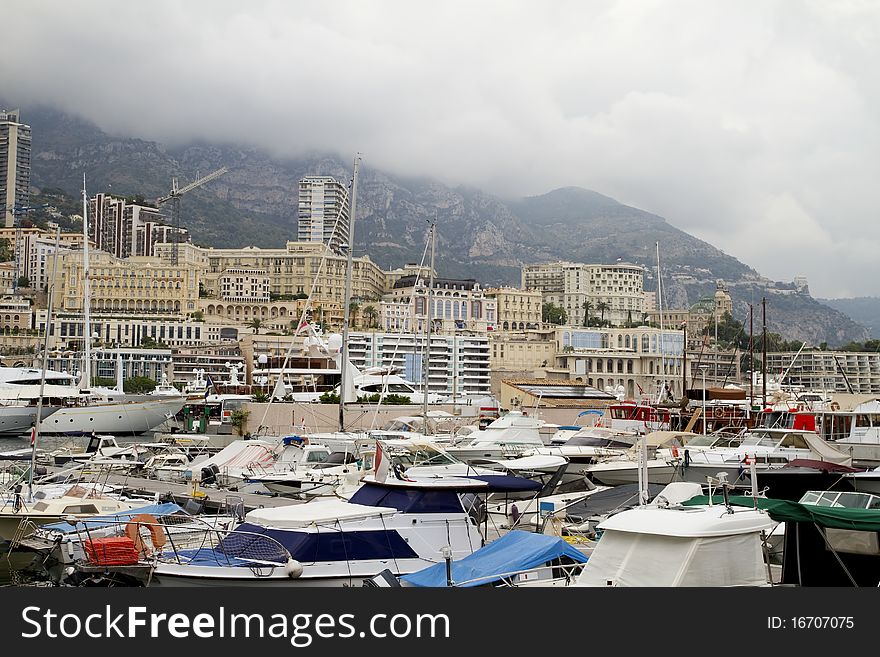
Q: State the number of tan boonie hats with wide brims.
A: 0